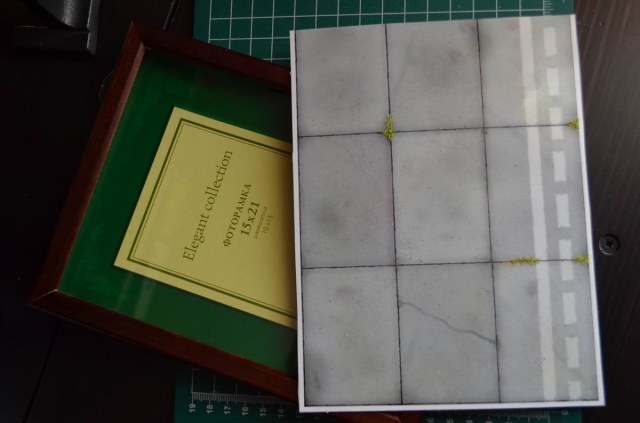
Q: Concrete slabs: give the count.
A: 9